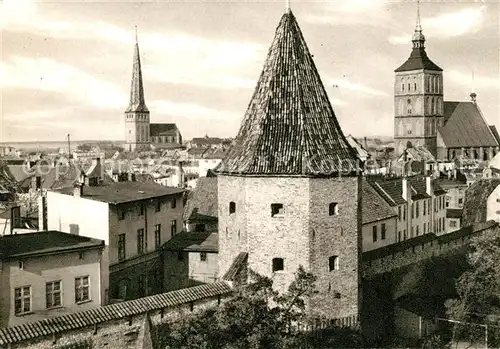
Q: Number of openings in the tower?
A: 5